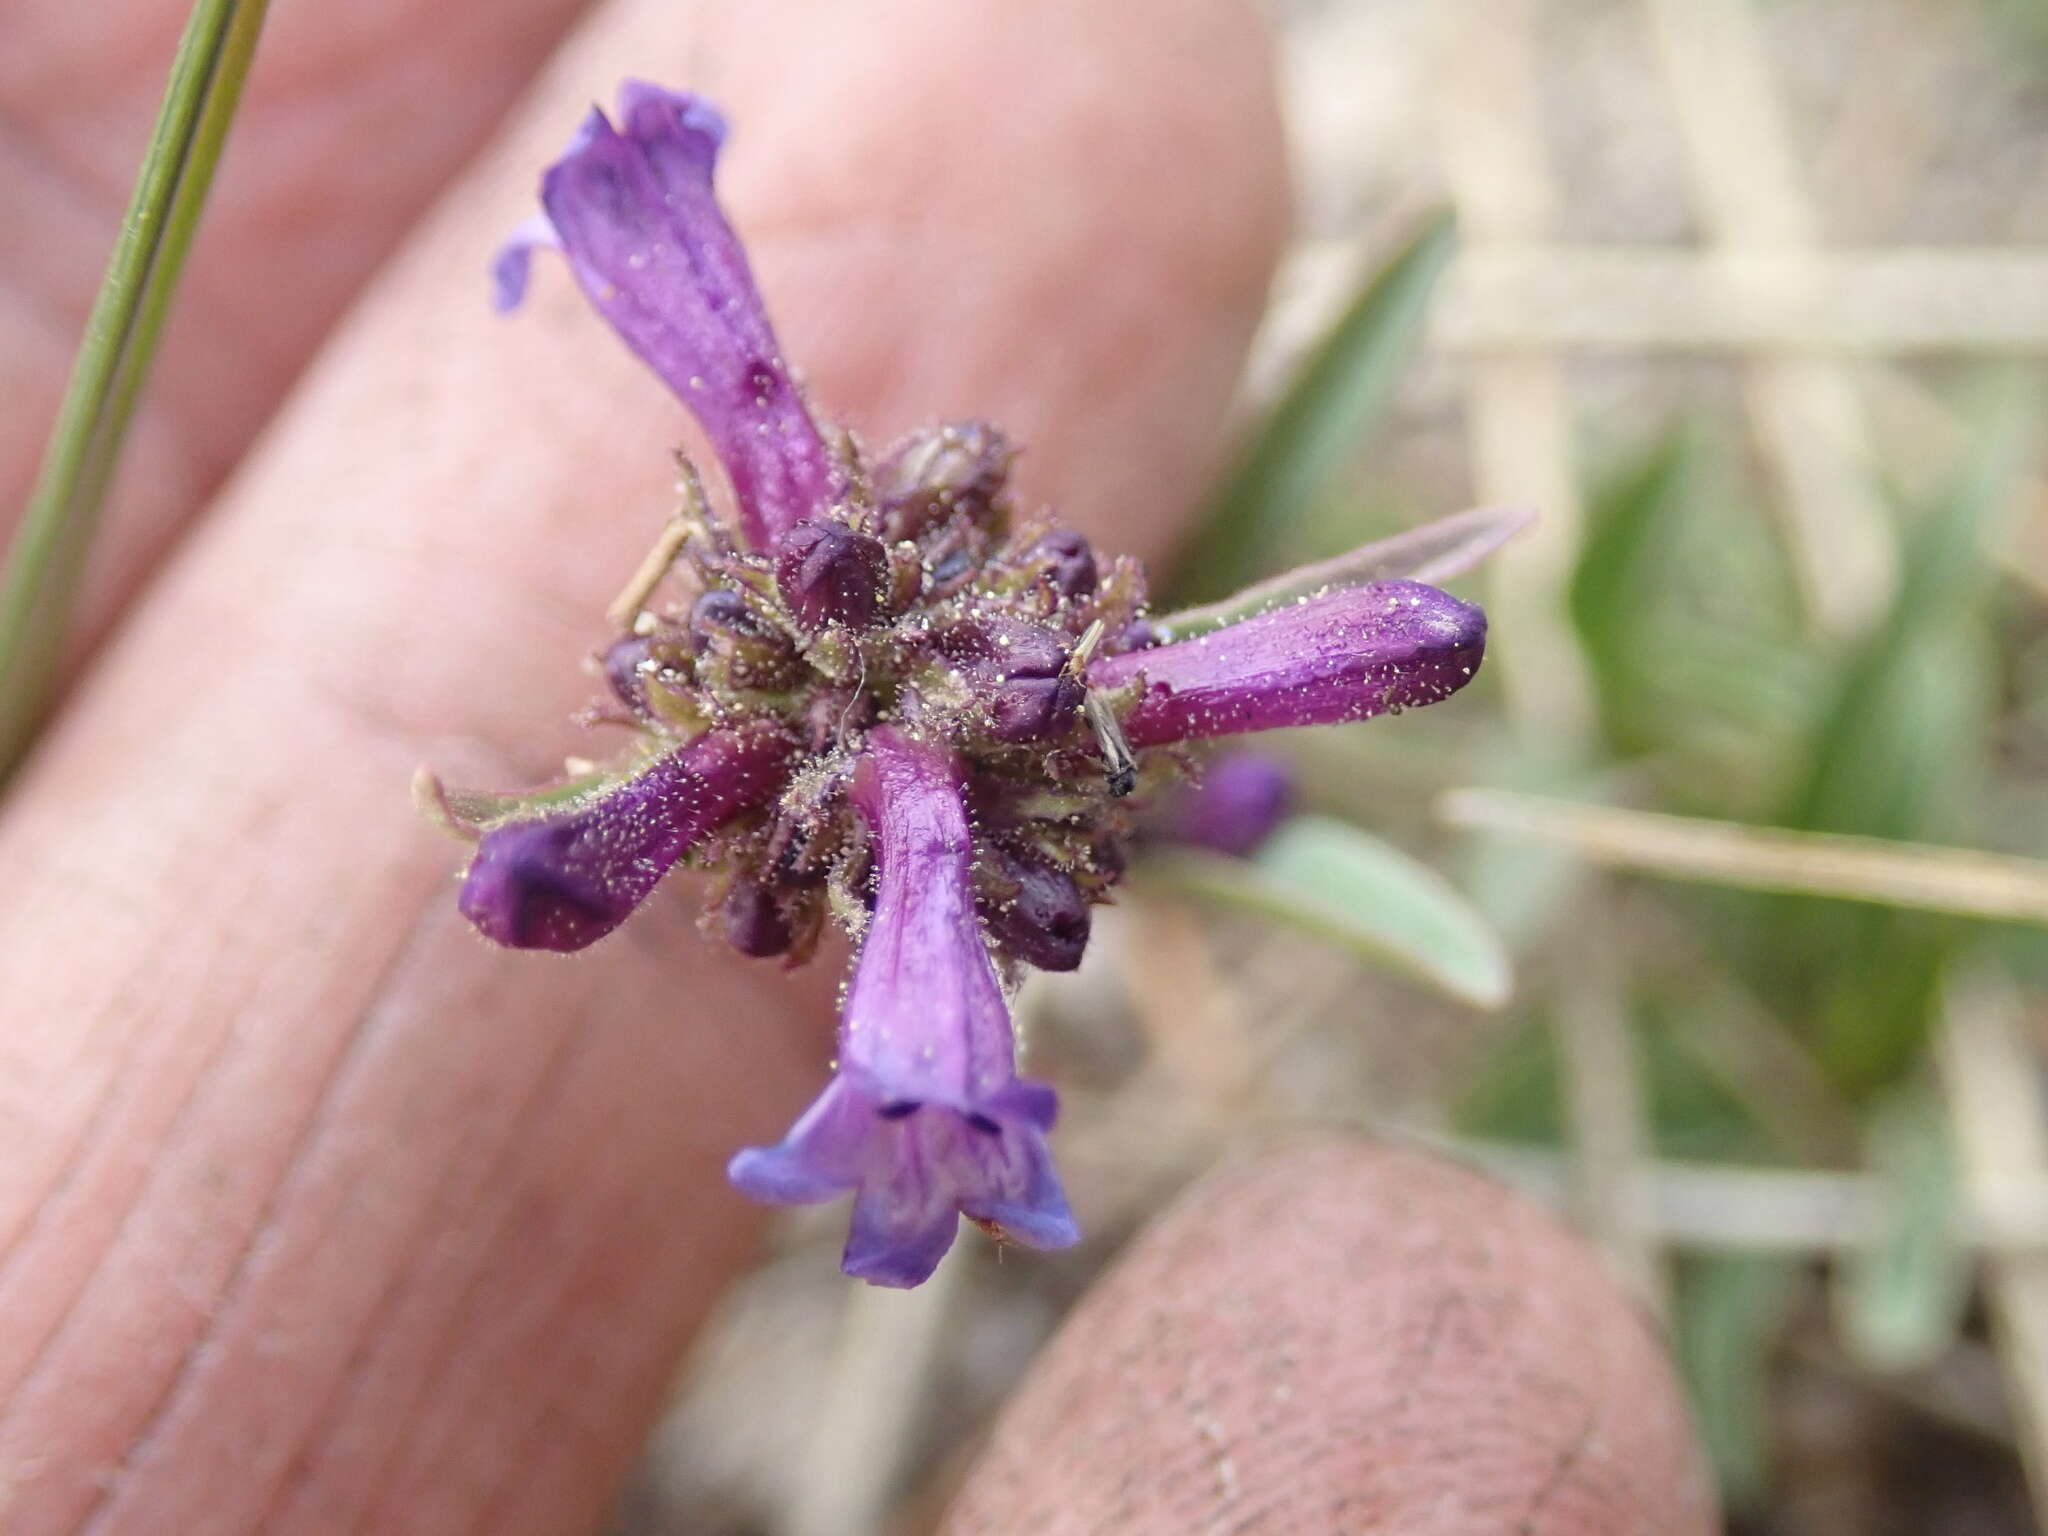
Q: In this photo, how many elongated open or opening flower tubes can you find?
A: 4